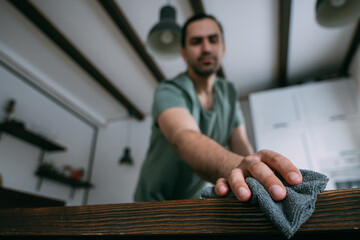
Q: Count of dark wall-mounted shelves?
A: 2